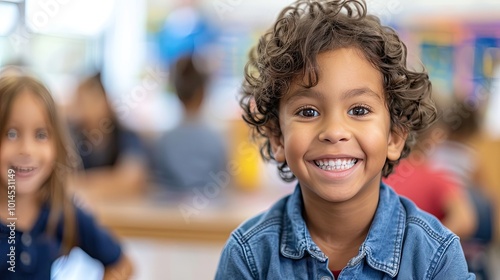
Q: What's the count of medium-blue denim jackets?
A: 1